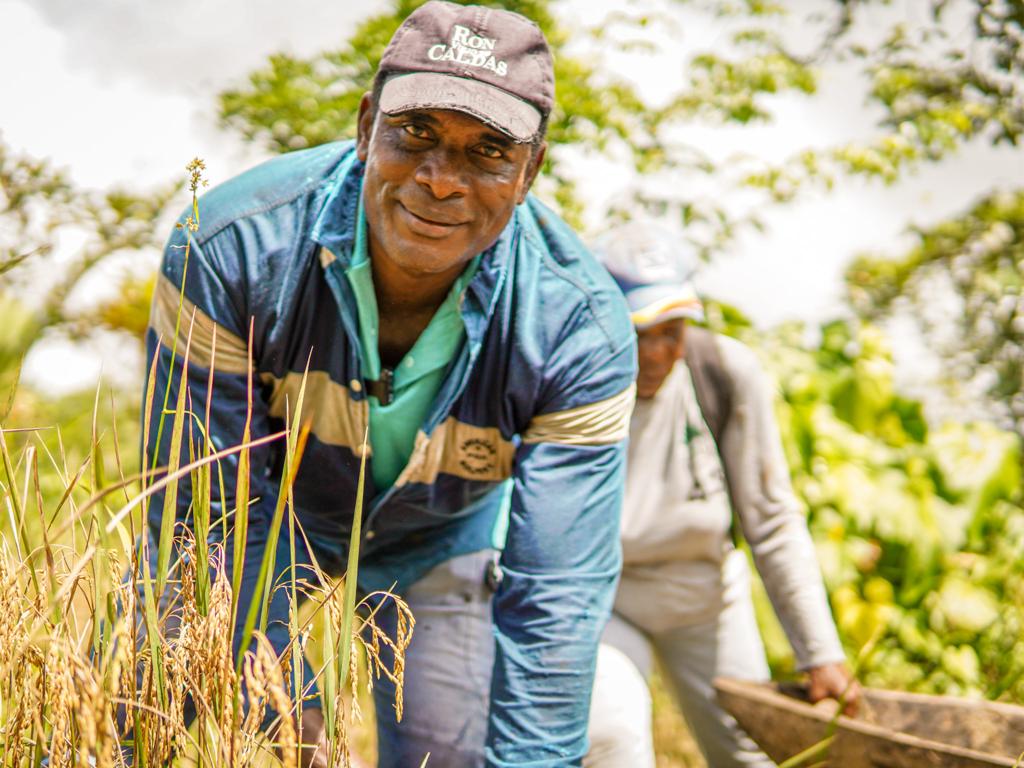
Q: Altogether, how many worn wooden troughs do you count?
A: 1